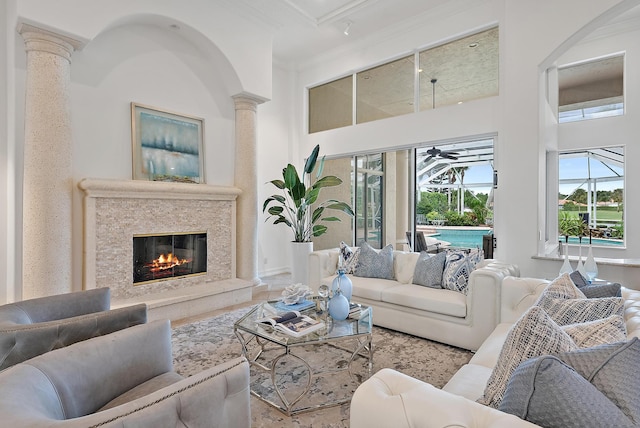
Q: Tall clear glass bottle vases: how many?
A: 3